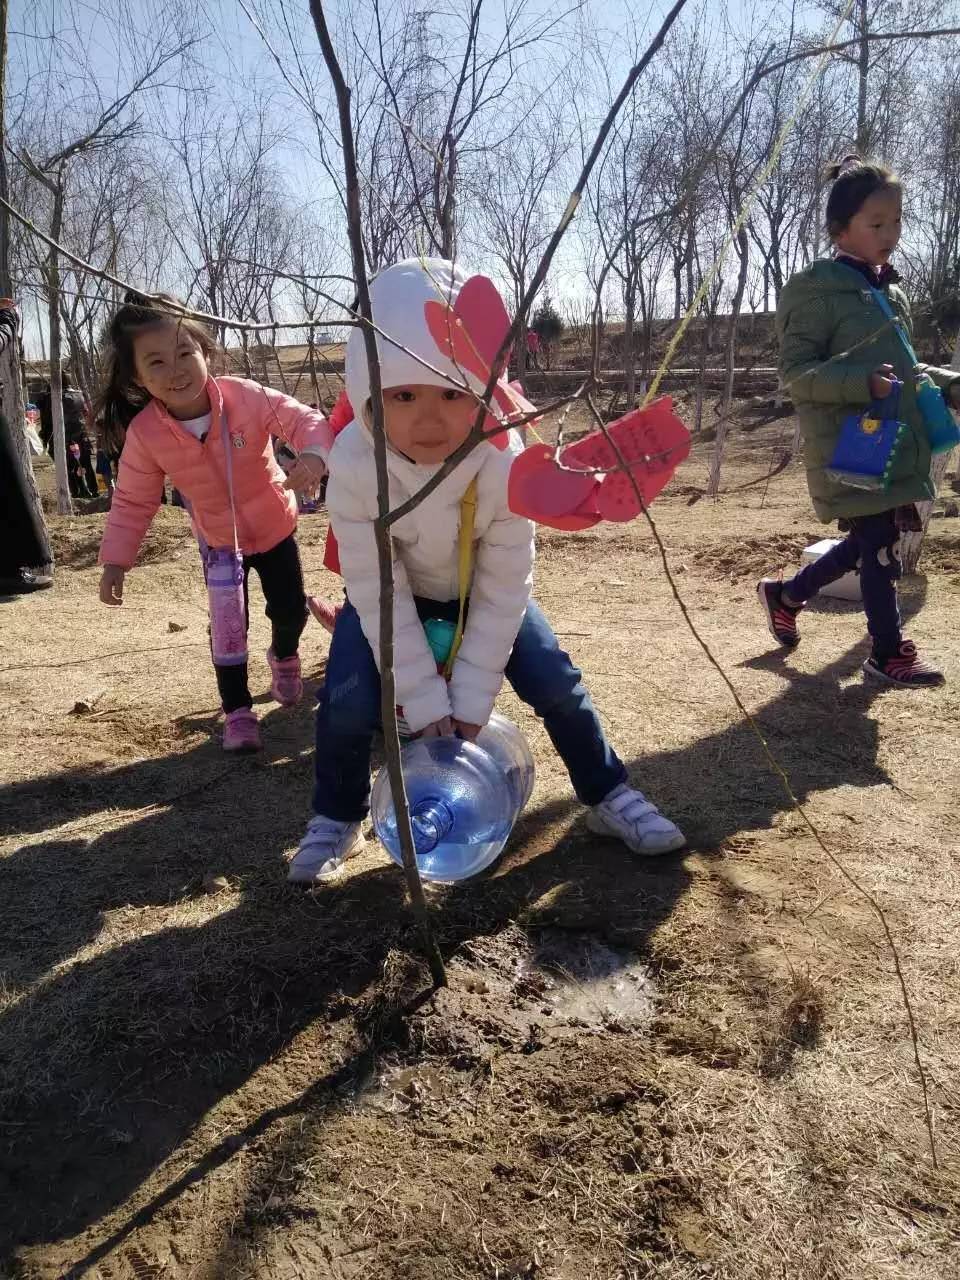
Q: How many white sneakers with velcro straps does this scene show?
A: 2